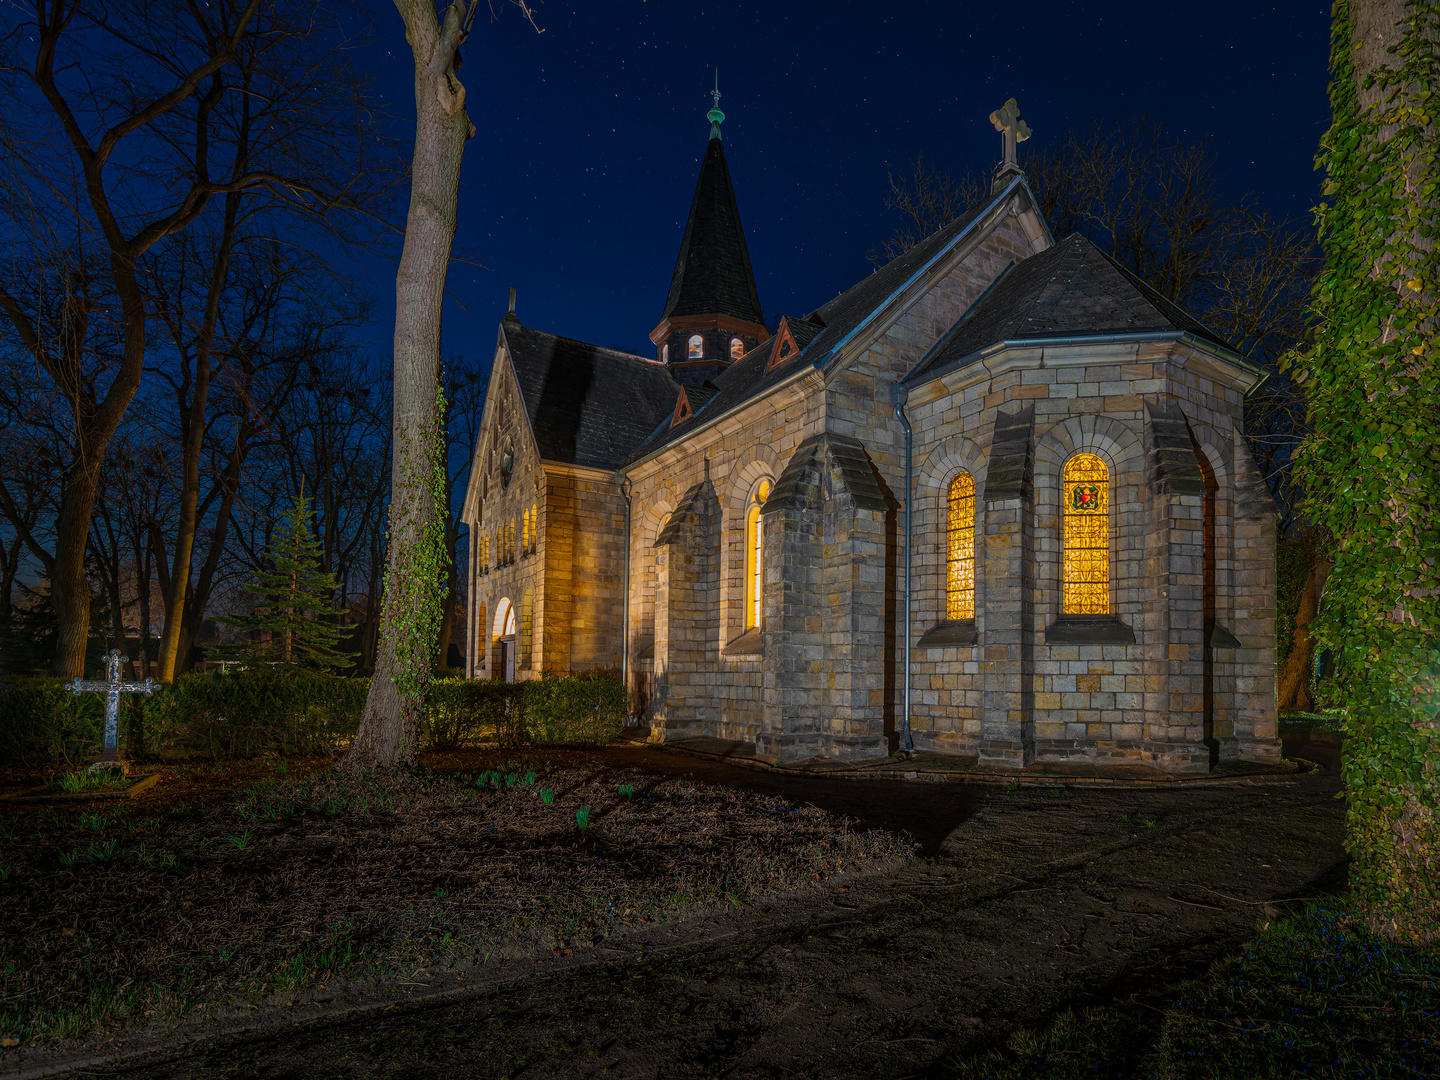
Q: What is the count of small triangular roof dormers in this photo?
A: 2